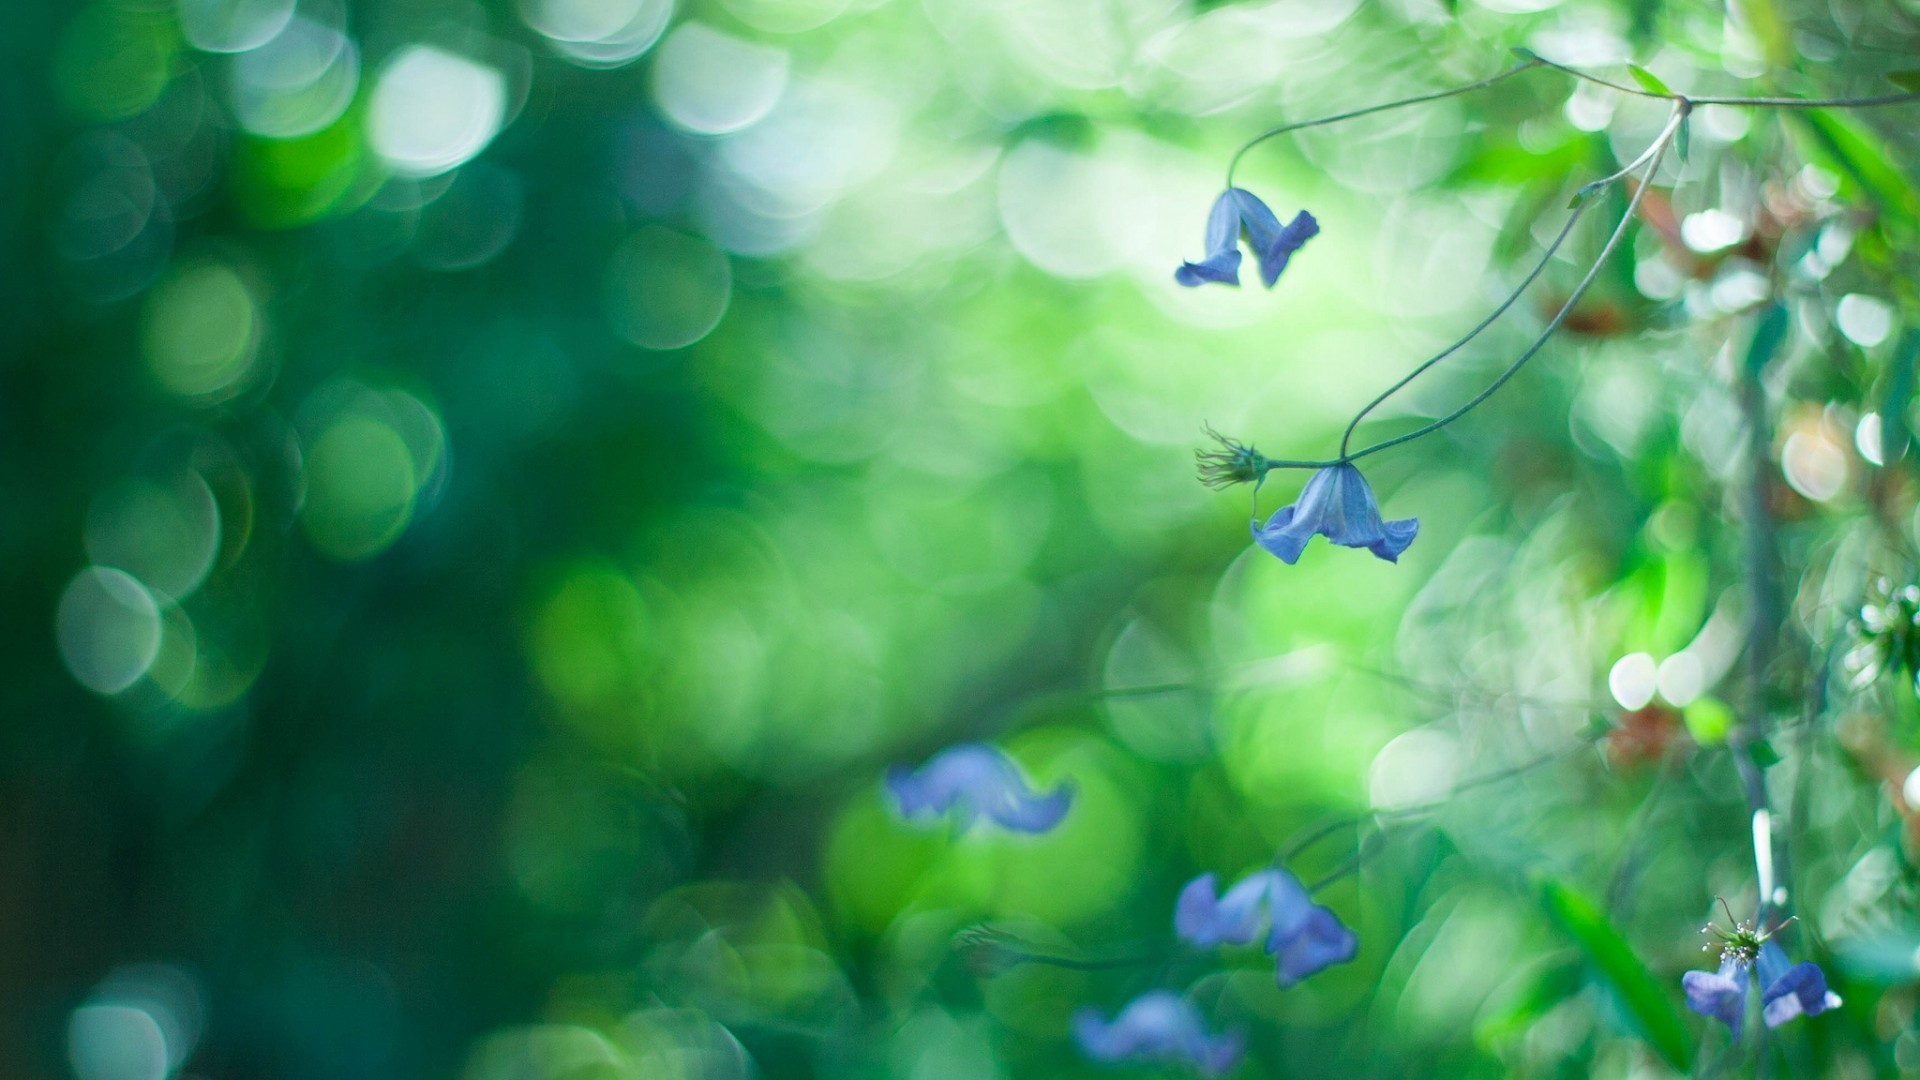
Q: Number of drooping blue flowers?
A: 6